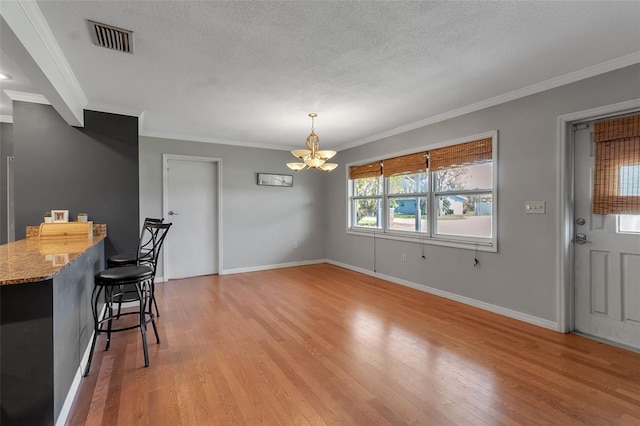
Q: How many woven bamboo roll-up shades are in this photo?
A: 4